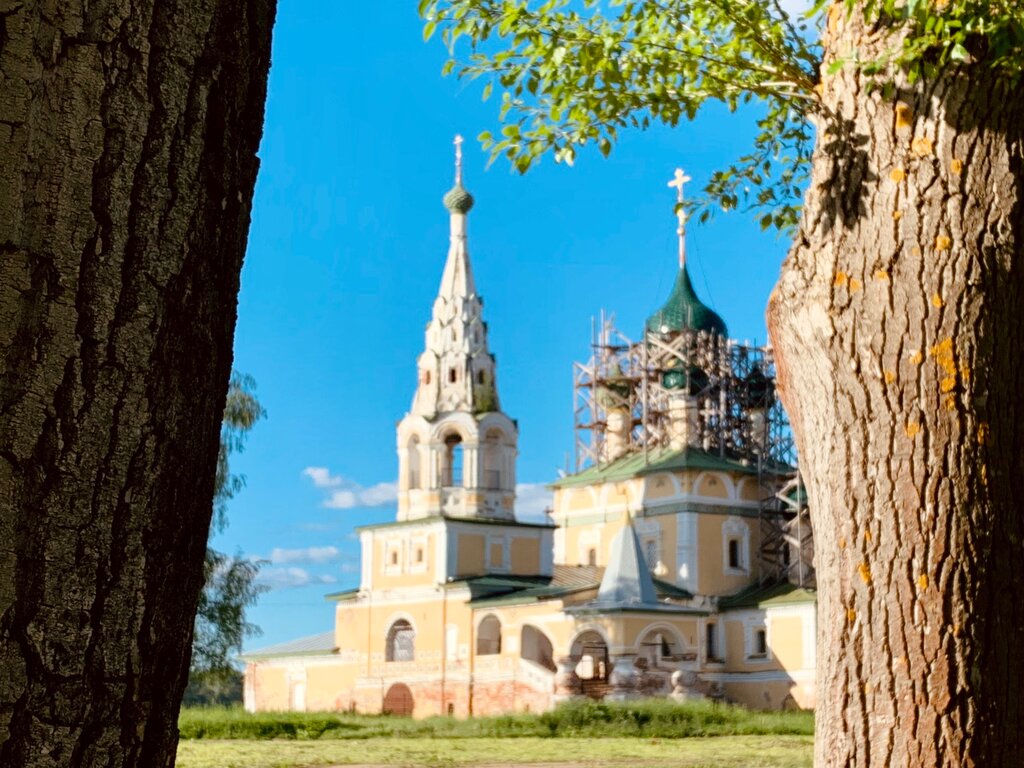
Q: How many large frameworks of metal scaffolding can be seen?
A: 1